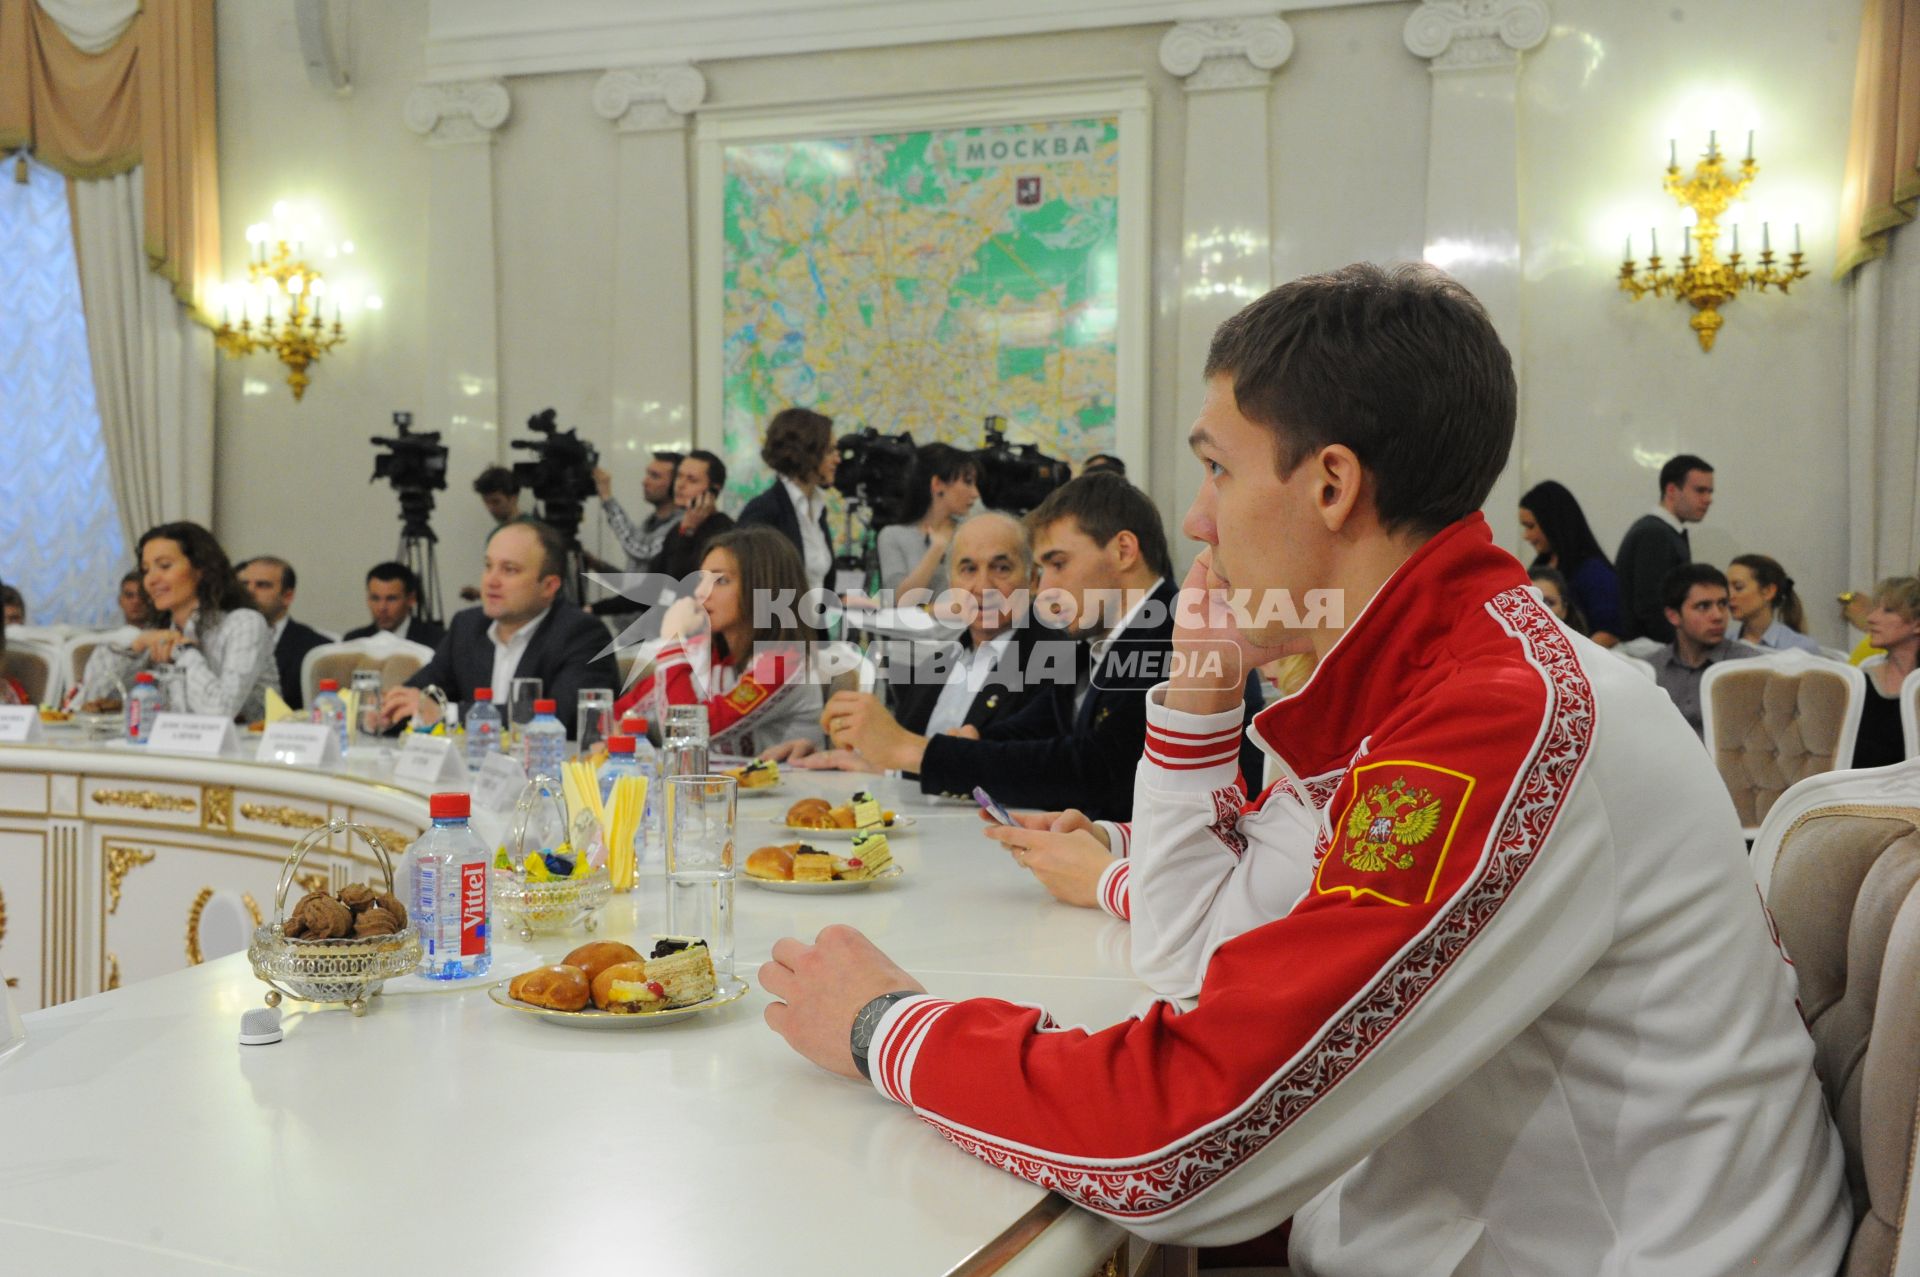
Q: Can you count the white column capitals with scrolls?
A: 4